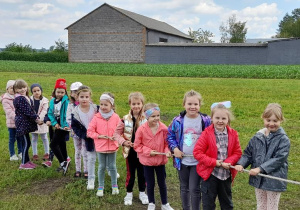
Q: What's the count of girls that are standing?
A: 12